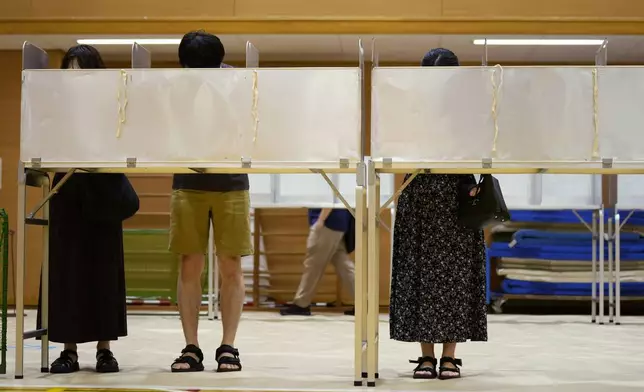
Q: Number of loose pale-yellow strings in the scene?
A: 4